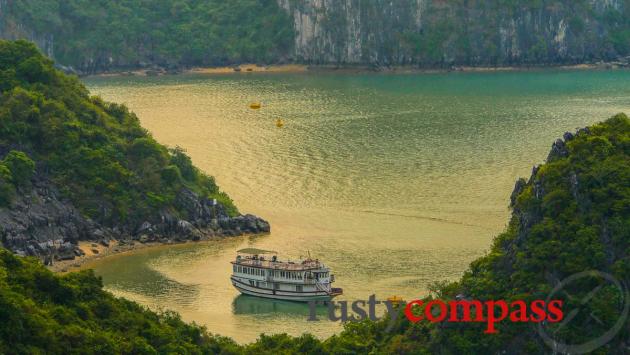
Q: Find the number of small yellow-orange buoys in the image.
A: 2